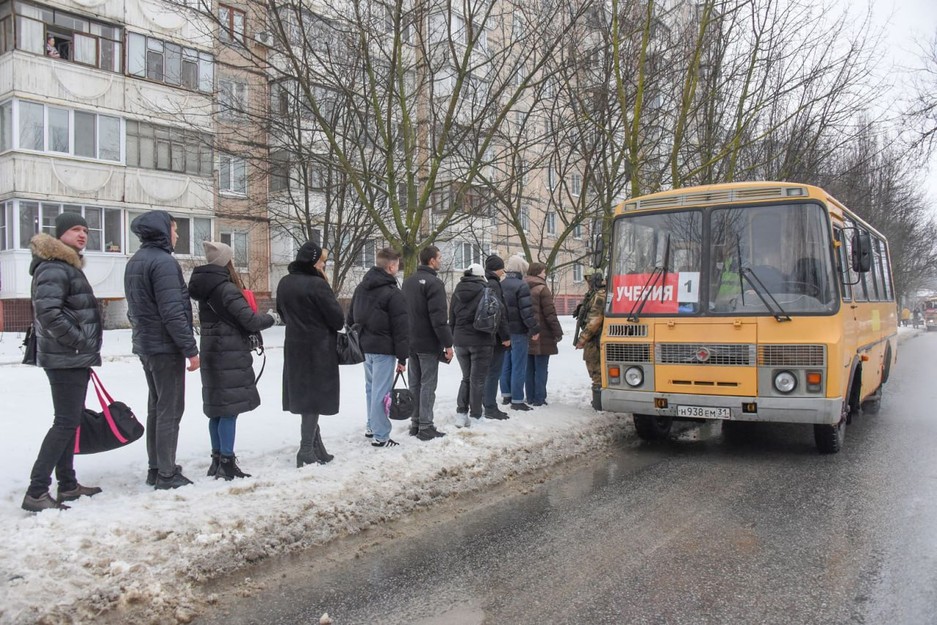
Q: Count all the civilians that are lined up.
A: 10